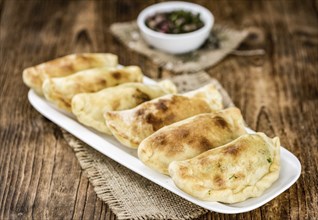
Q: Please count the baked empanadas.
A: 6